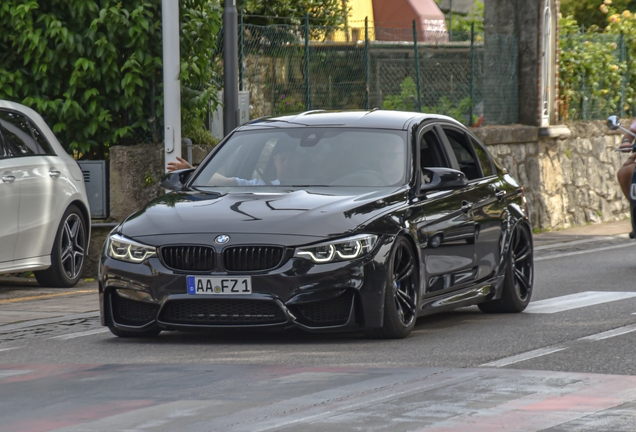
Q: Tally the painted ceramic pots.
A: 0